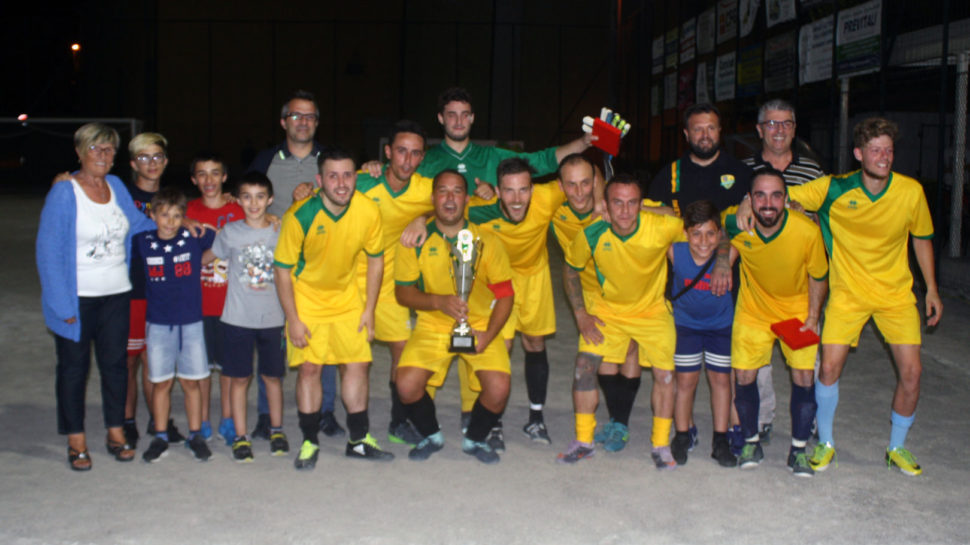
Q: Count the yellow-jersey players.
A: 8